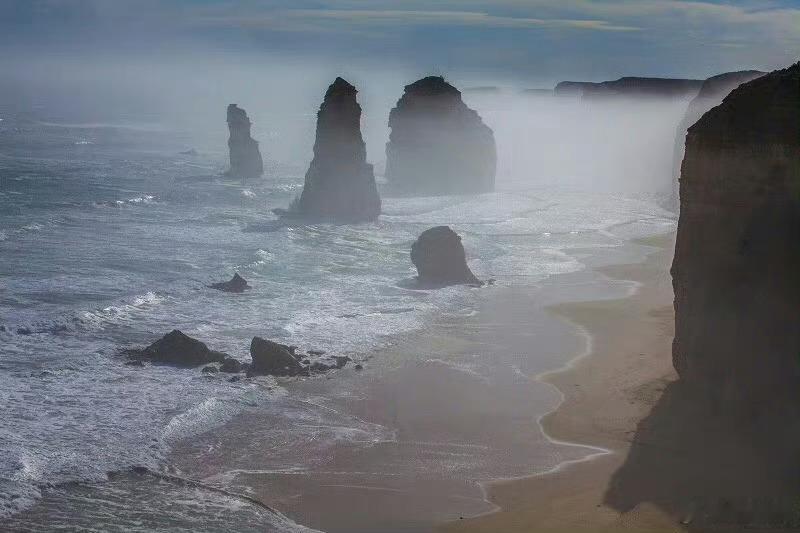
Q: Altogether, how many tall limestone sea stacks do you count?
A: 3